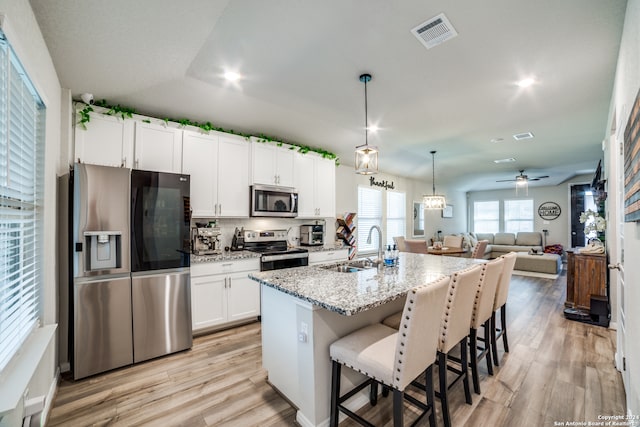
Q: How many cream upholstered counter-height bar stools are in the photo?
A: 4